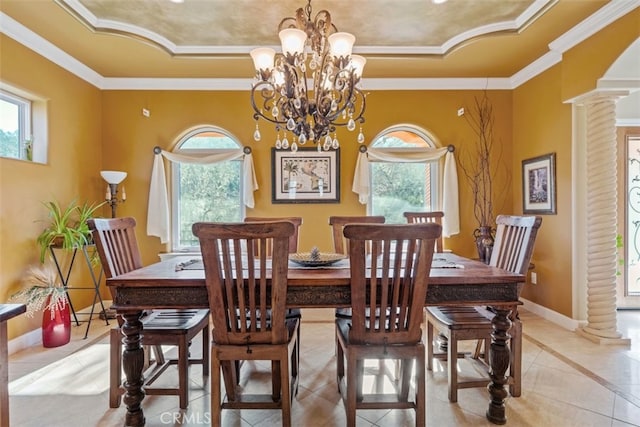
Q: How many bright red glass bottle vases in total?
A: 1